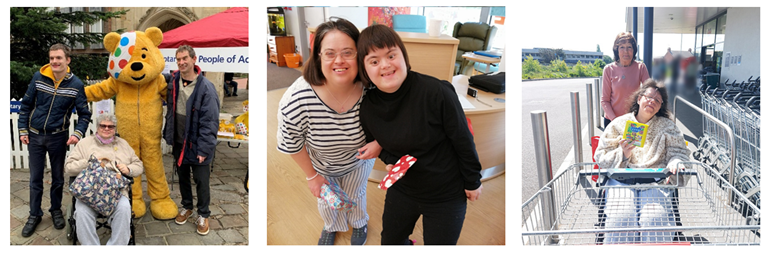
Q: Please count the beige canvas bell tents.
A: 0